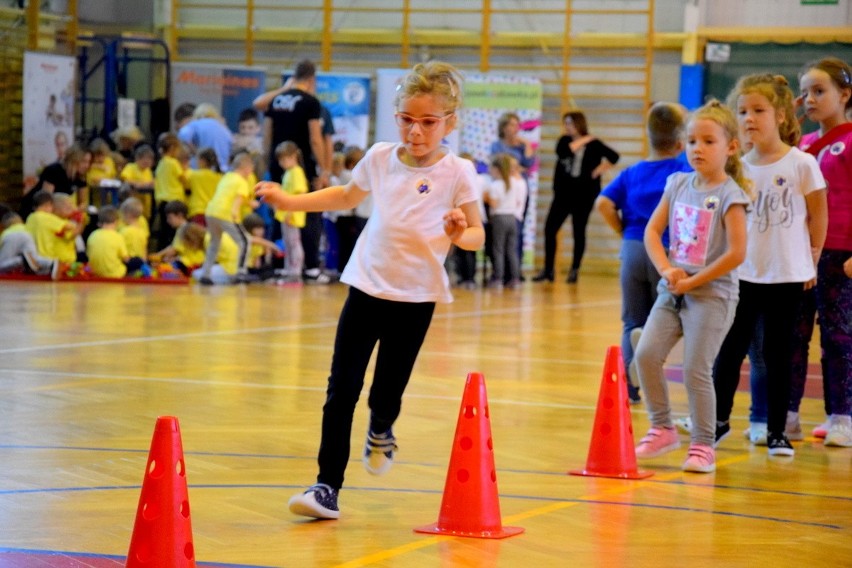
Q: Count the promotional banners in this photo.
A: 5